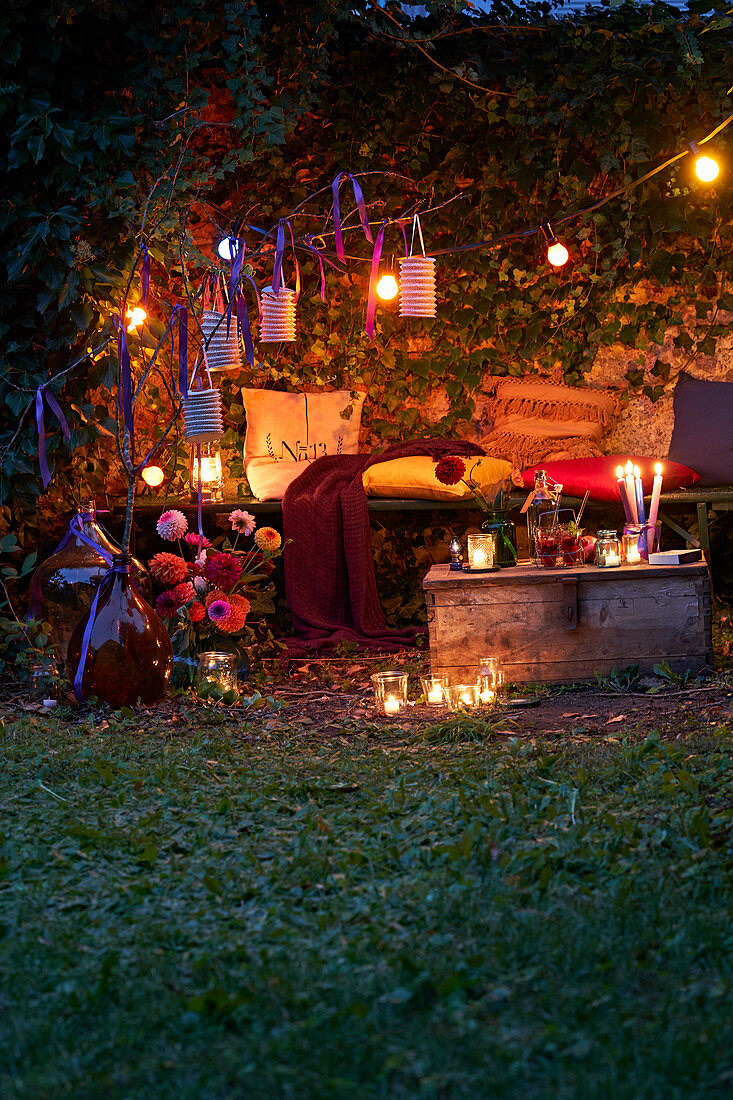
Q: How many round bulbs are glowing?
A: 6